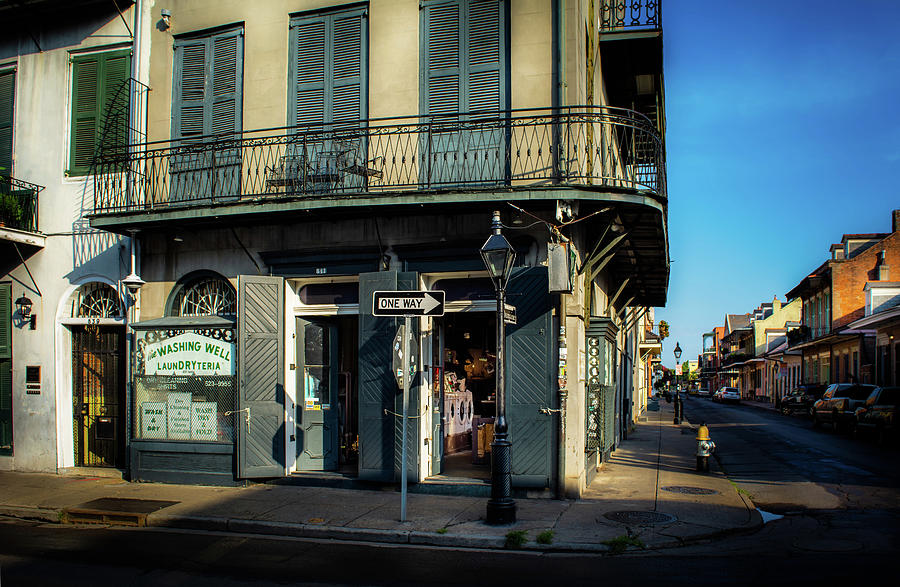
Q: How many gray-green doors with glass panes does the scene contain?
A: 2